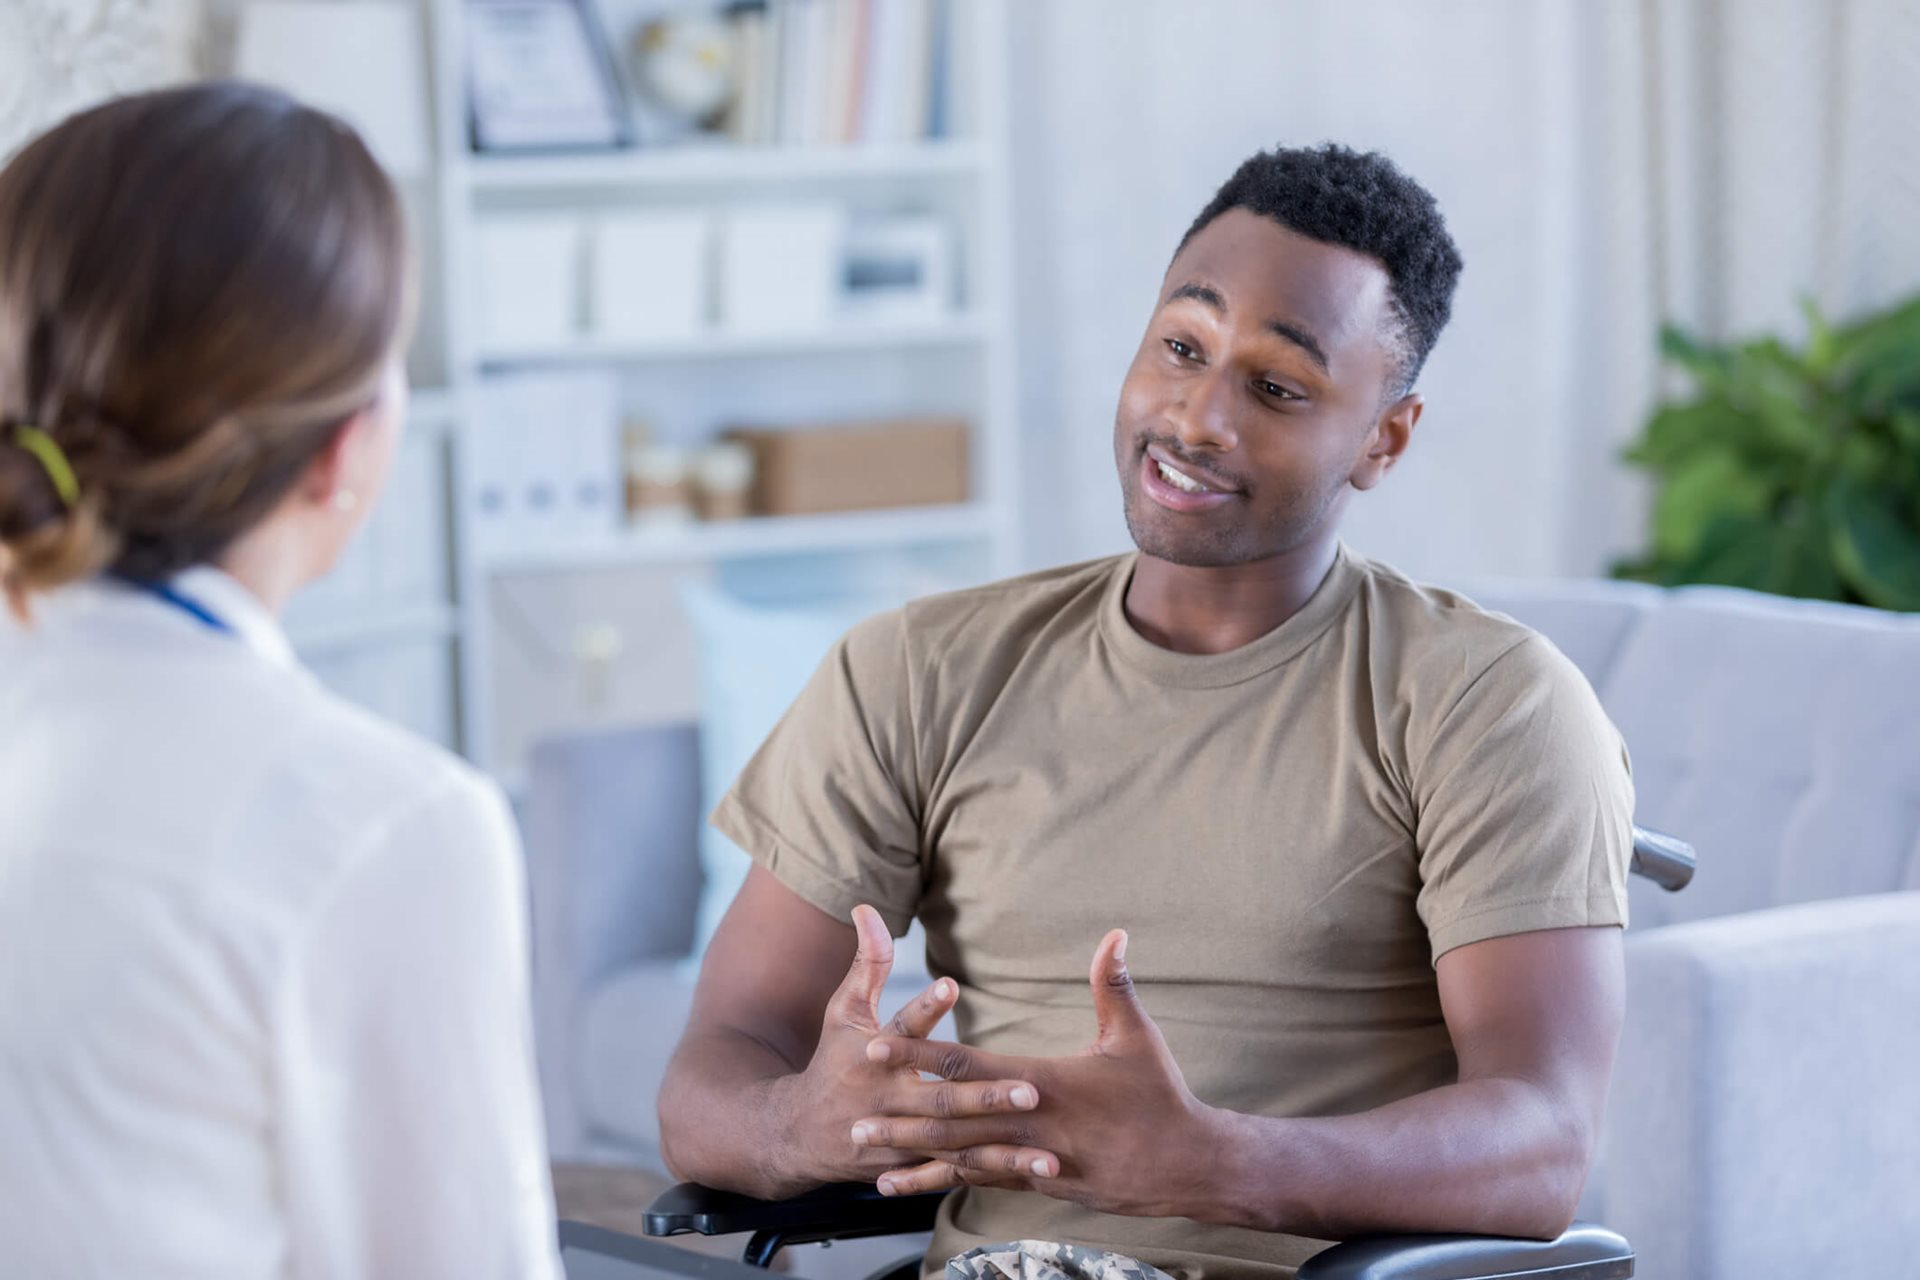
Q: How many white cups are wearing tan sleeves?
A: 2